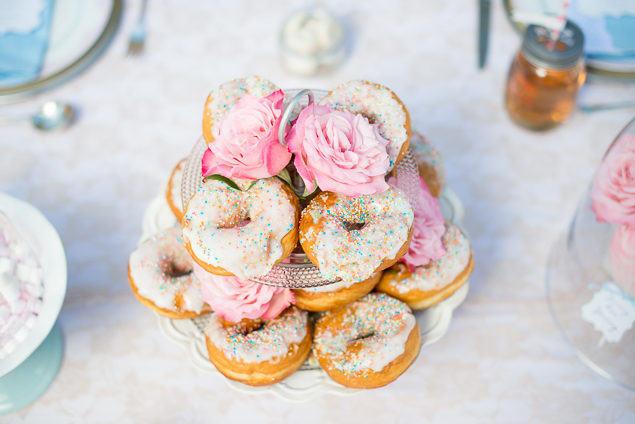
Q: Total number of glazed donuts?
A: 11